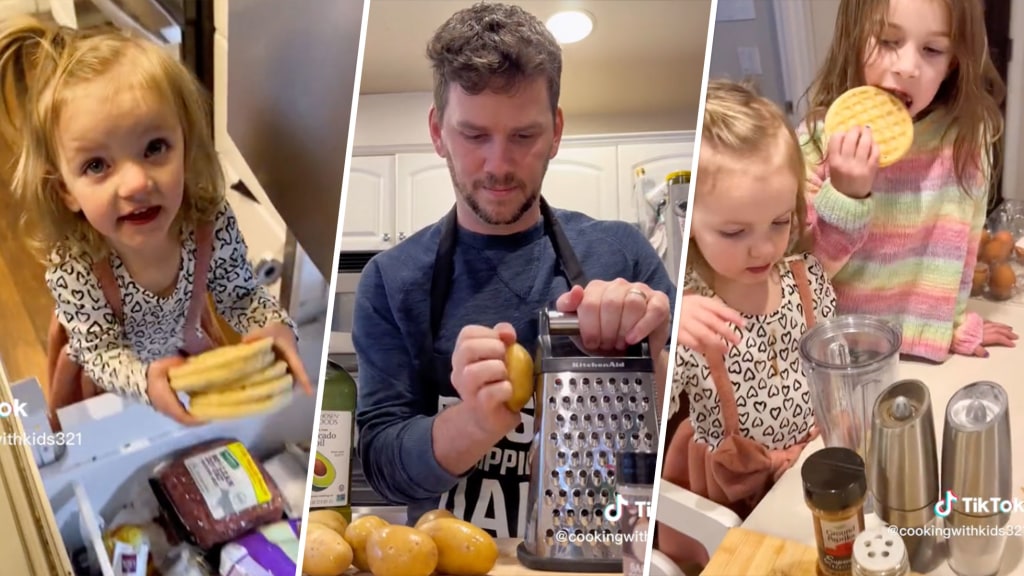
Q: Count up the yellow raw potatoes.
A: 7